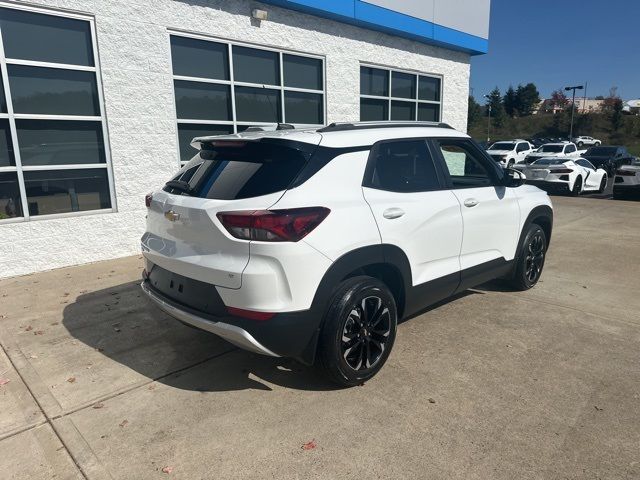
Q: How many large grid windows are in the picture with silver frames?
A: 3